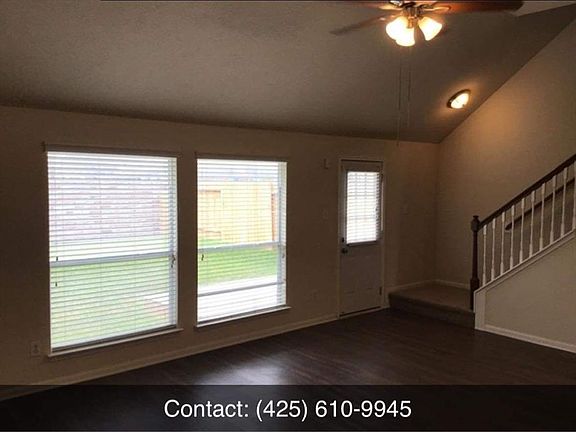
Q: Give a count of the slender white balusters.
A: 10